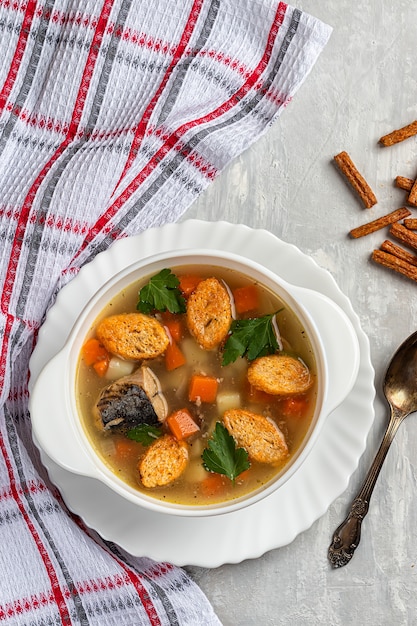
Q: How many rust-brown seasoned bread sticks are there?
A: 9